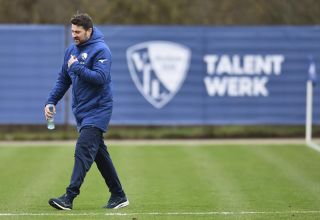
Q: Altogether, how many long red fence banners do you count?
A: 0